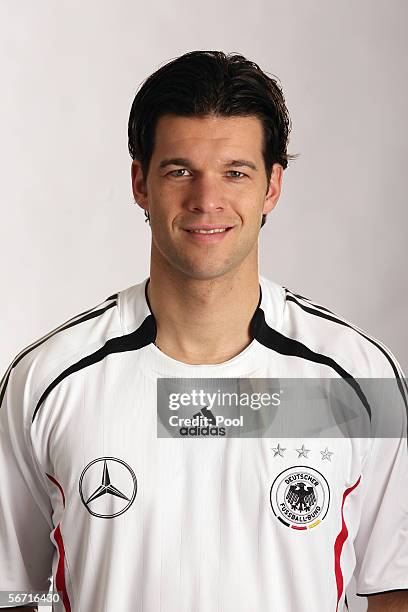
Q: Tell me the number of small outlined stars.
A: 3